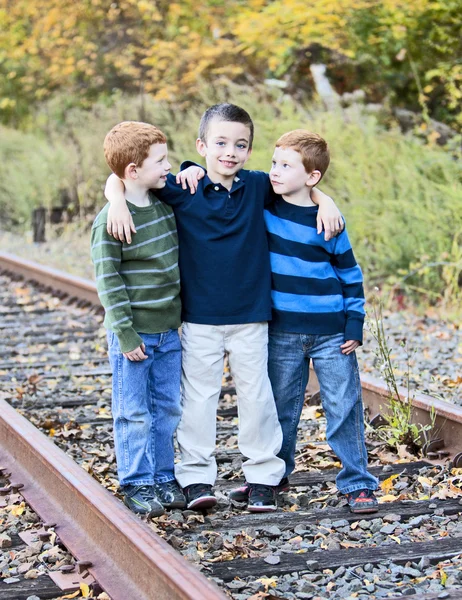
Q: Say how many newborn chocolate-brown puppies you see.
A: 0